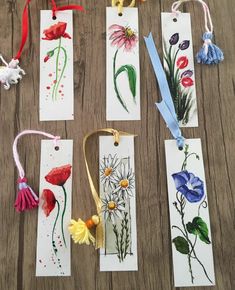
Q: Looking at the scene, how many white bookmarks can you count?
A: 6